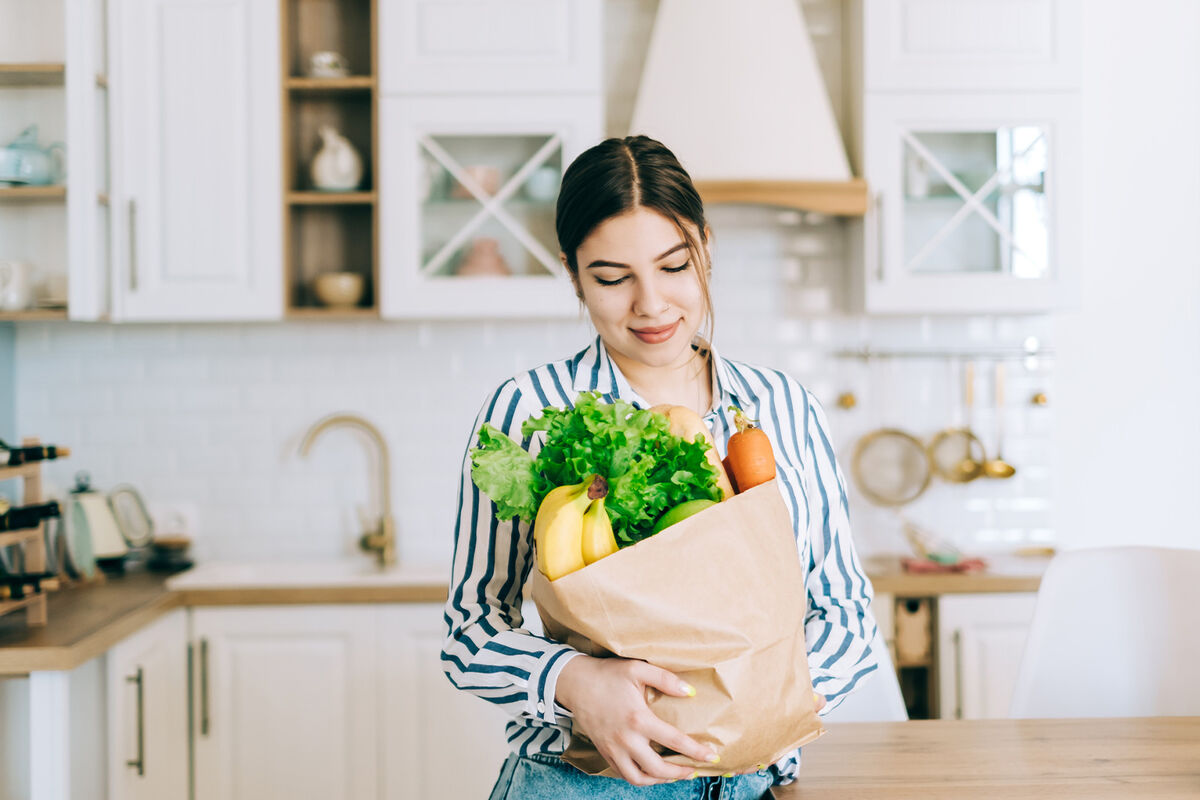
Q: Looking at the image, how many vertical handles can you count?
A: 5